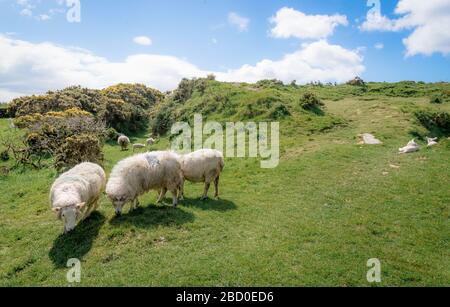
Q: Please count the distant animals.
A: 5